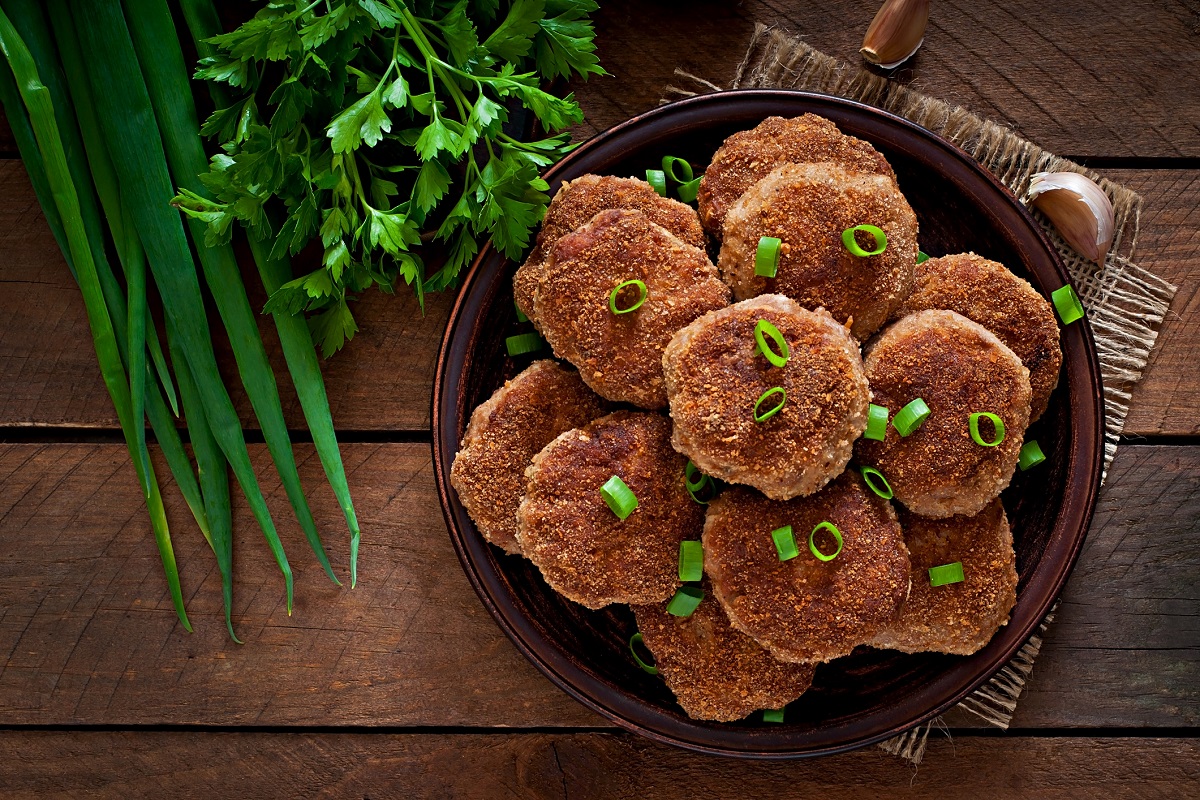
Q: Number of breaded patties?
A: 12